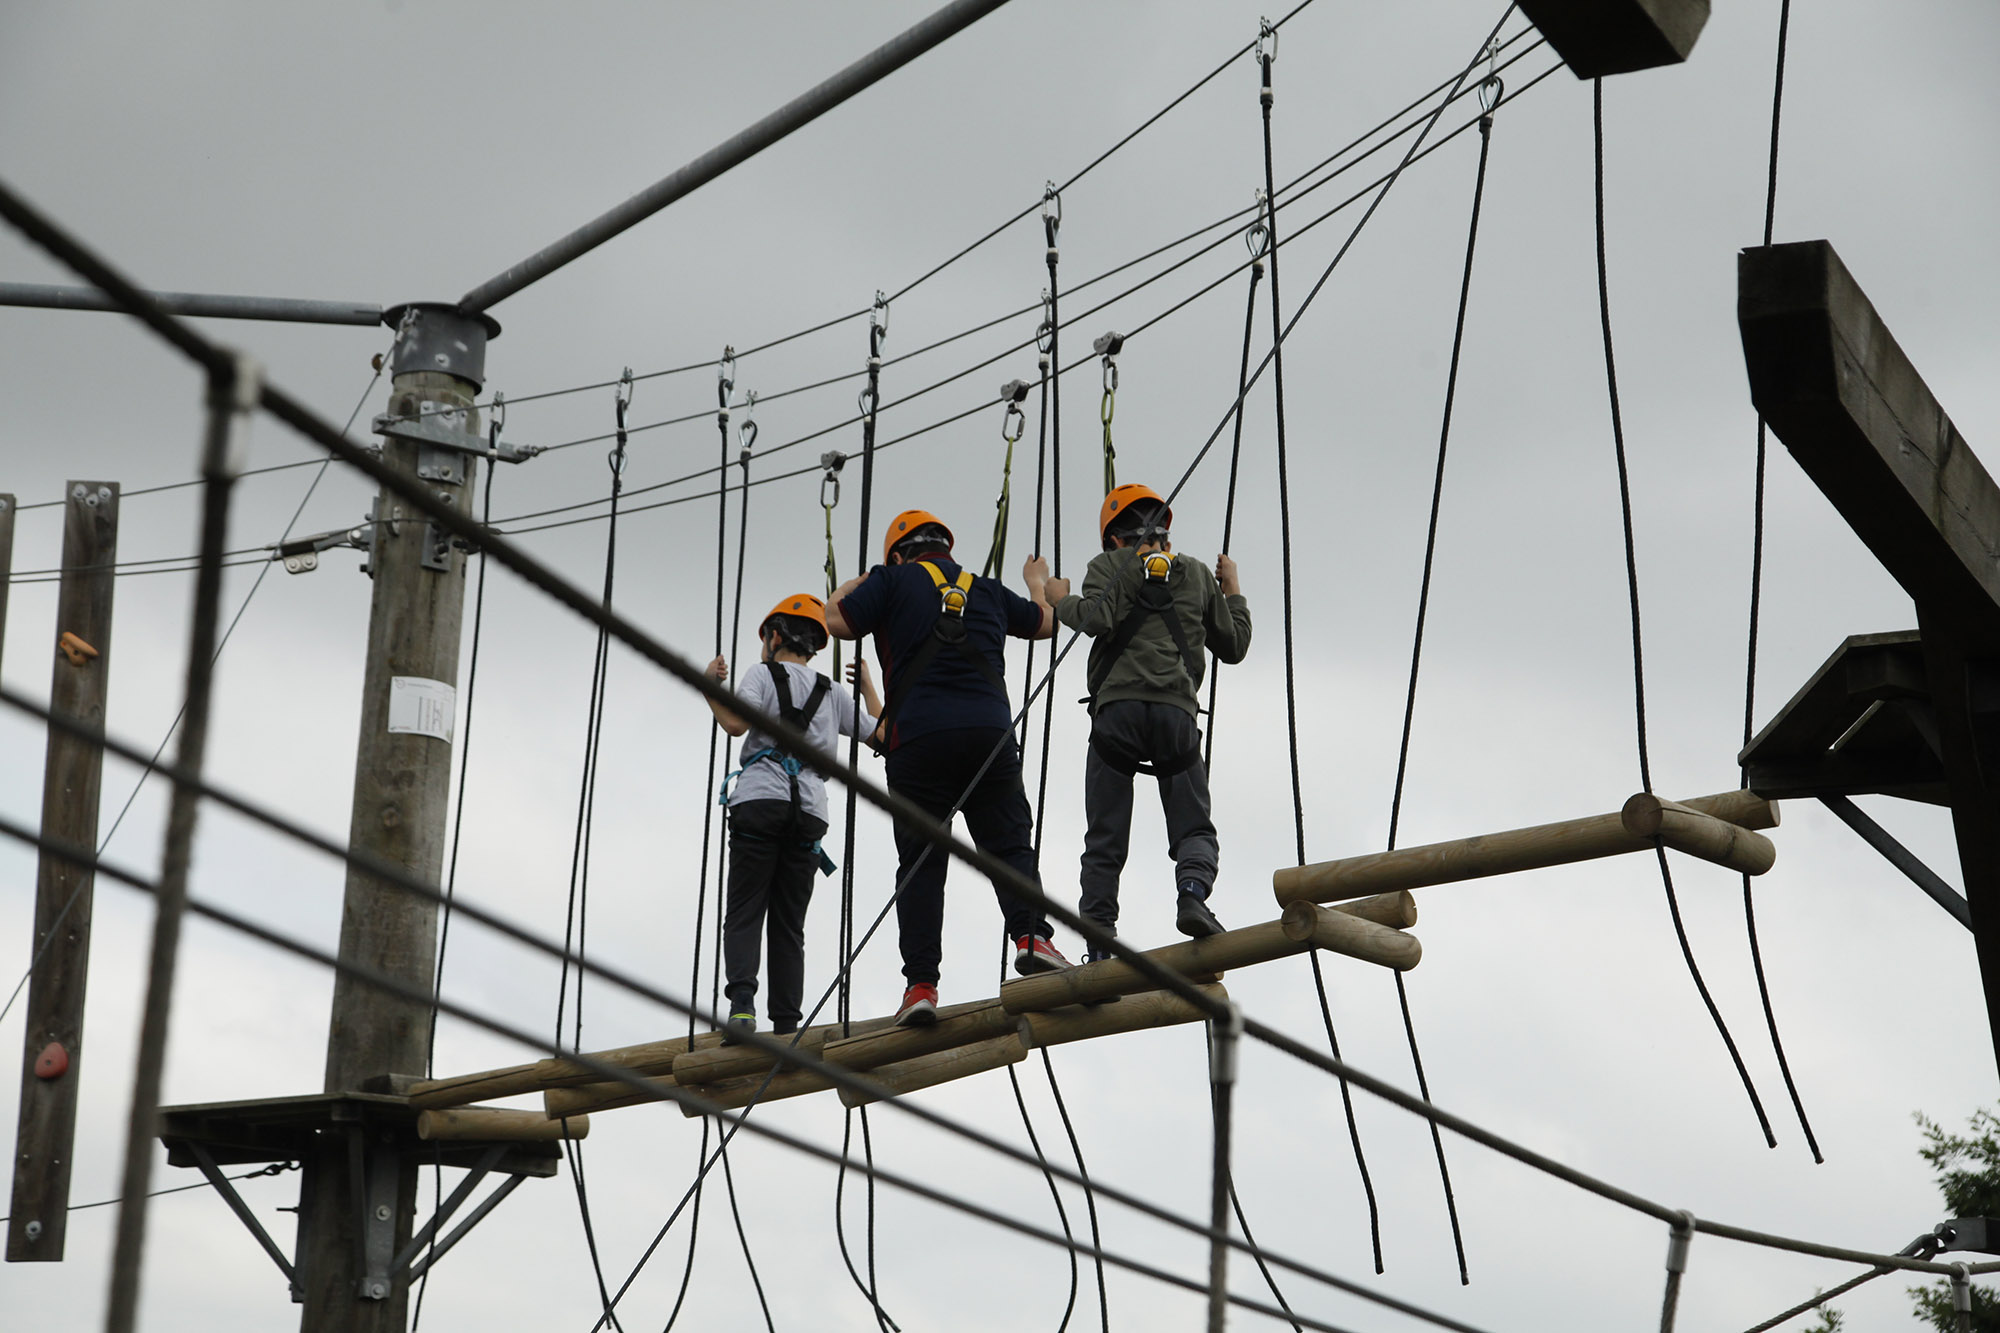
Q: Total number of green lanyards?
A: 3